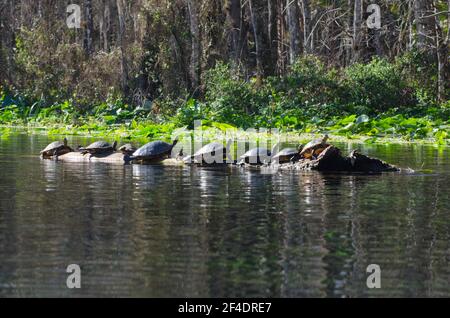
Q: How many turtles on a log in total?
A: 8